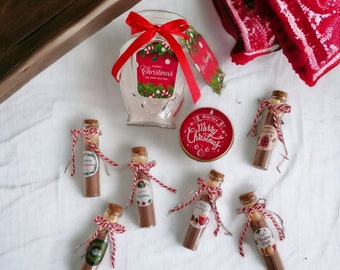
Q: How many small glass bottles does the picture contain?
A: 6